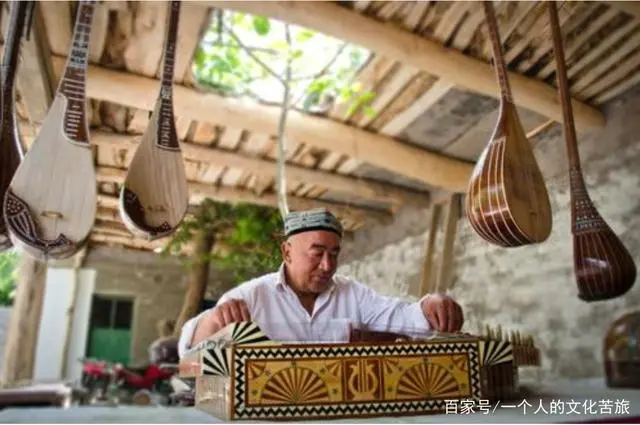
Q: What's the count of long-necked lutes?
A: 5